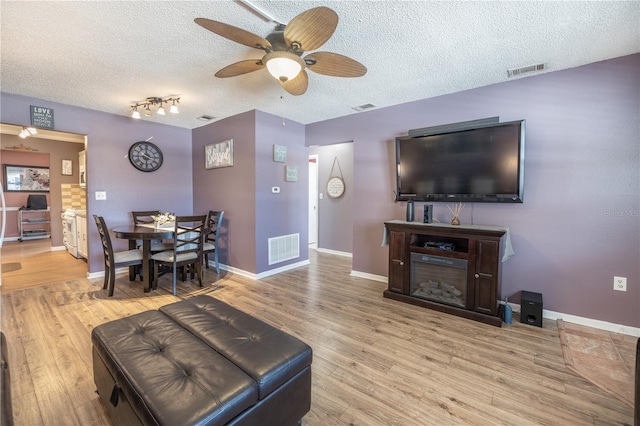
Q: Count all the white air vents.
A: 4